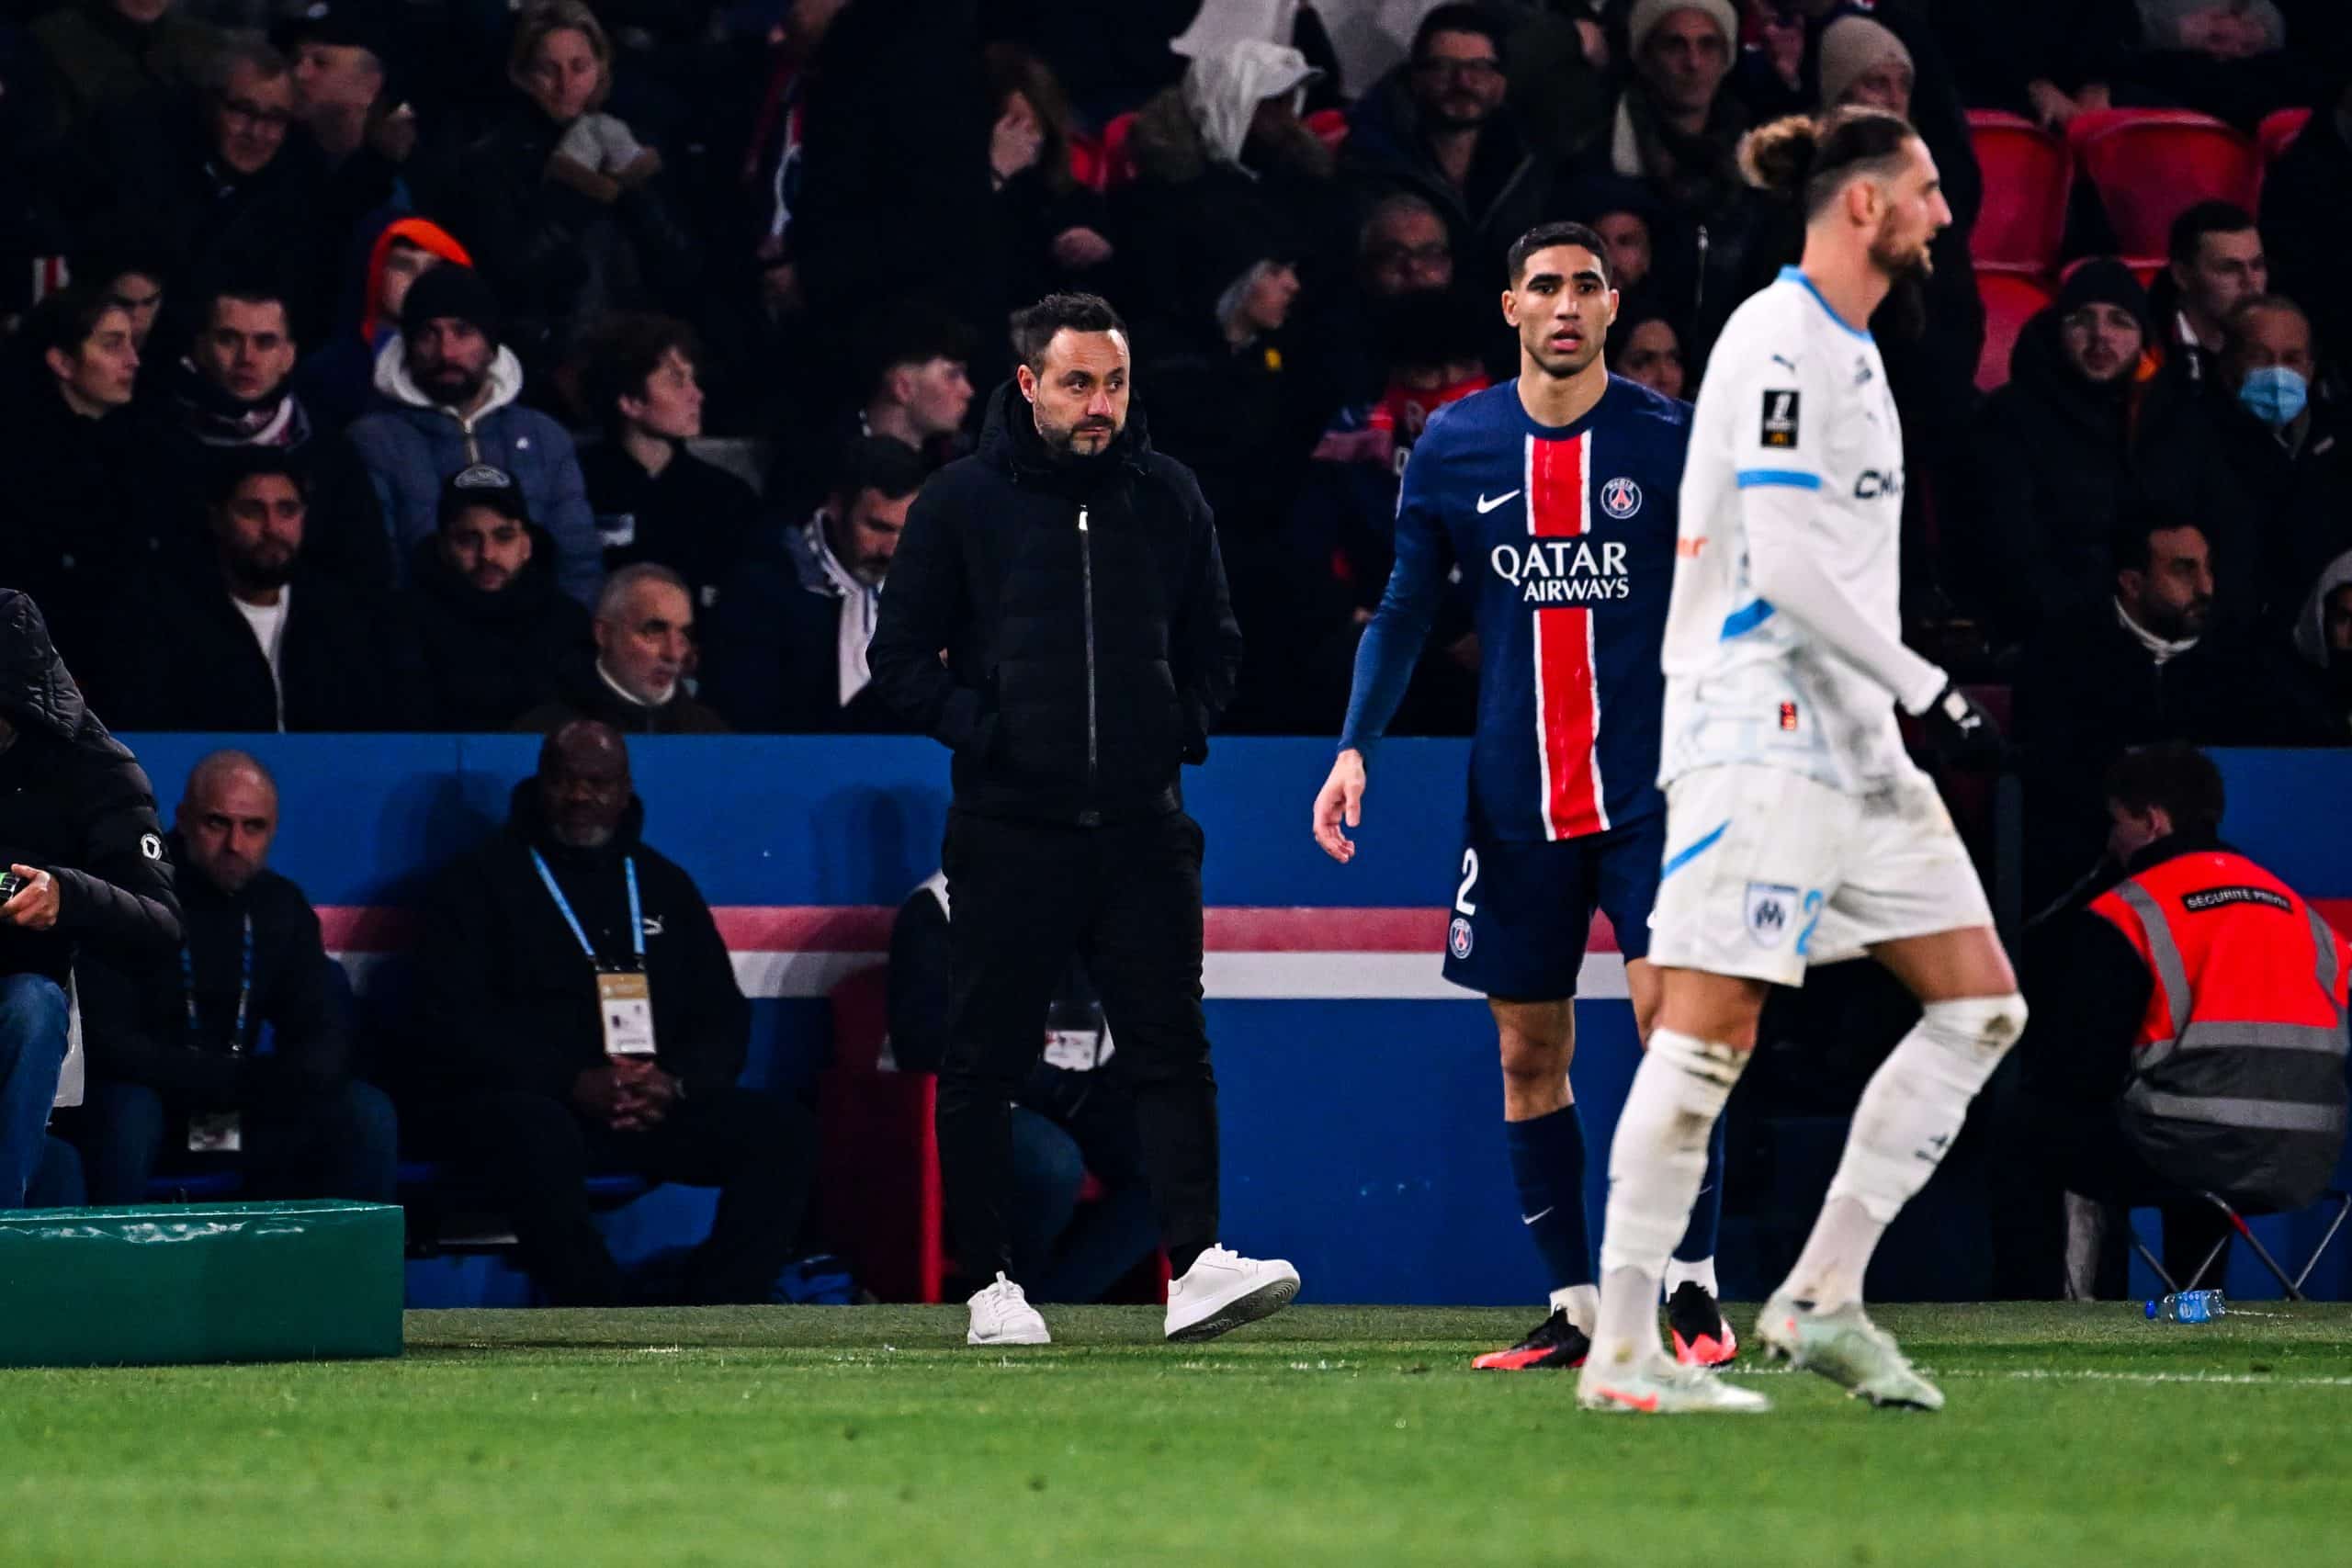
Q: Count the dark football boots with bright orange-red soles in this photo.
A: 2